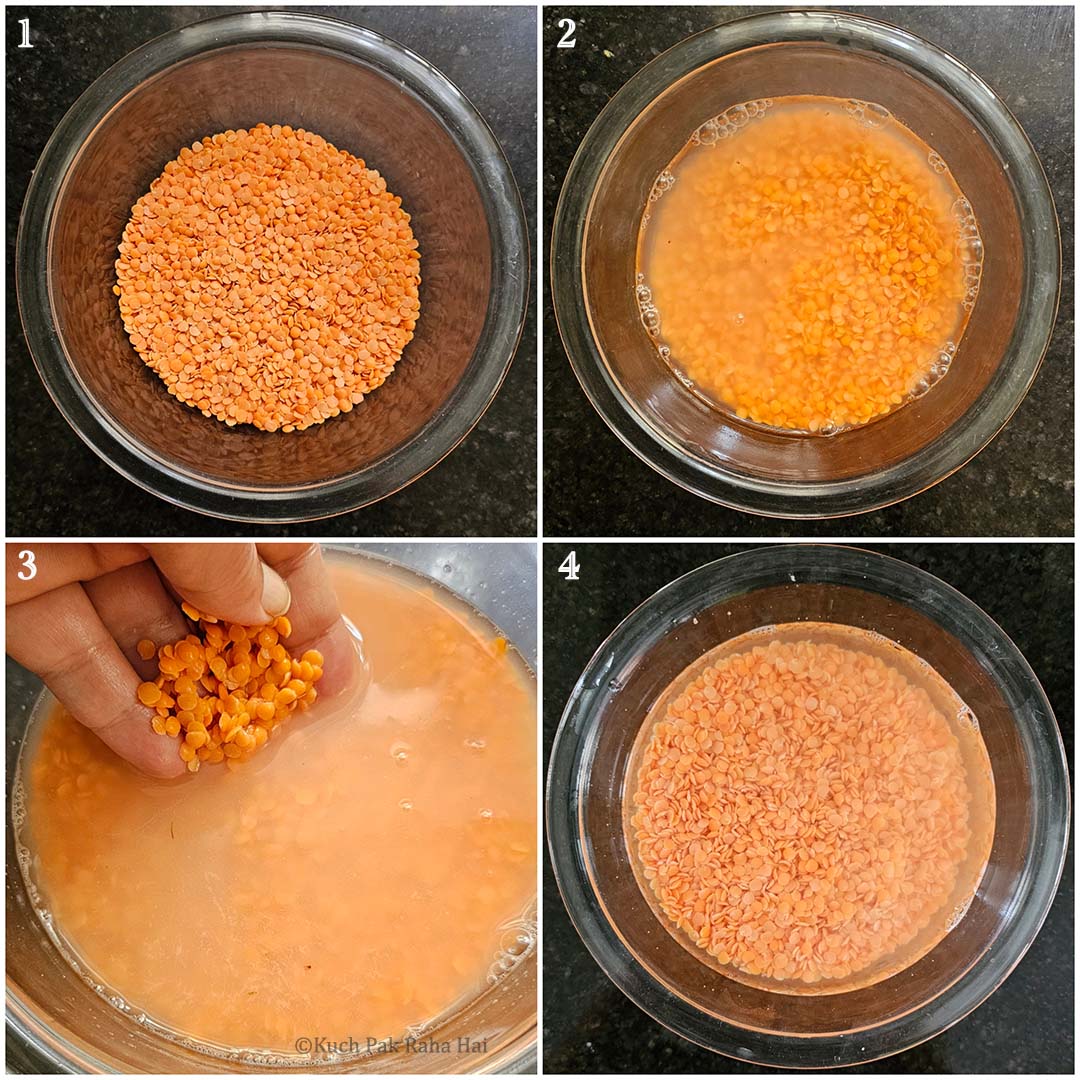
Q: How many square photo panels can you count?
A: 4